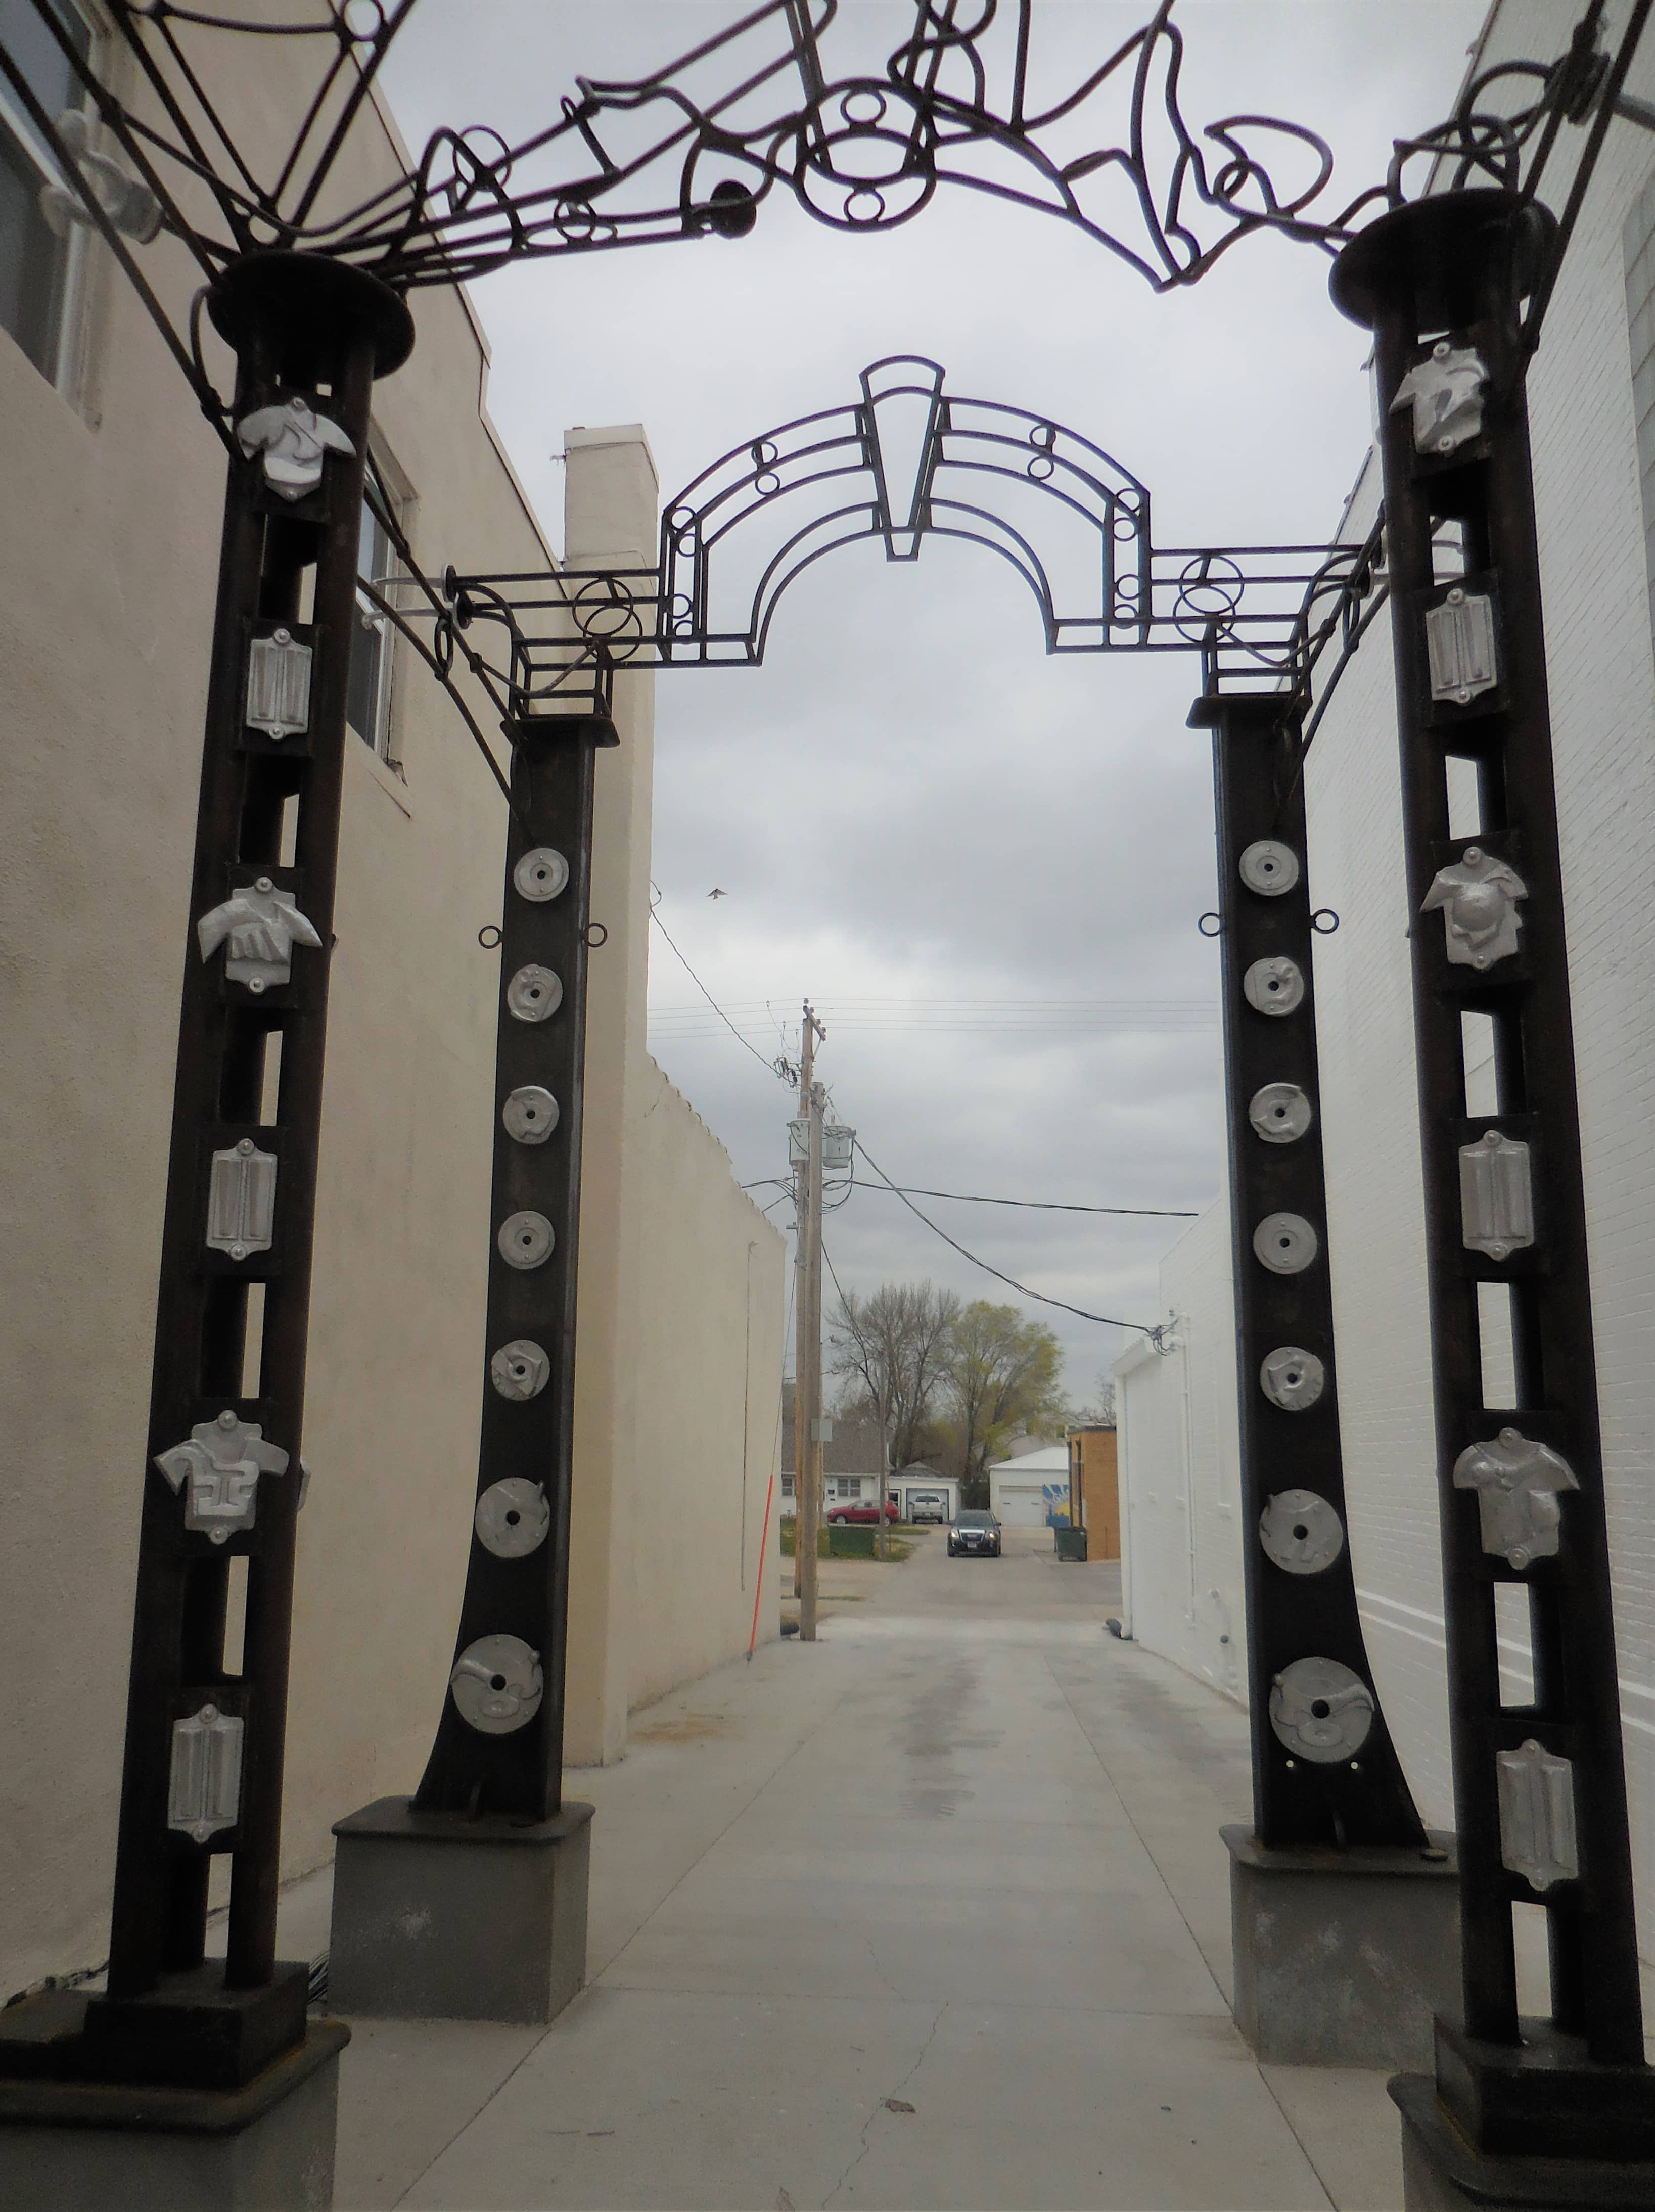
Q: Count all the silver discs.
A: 14